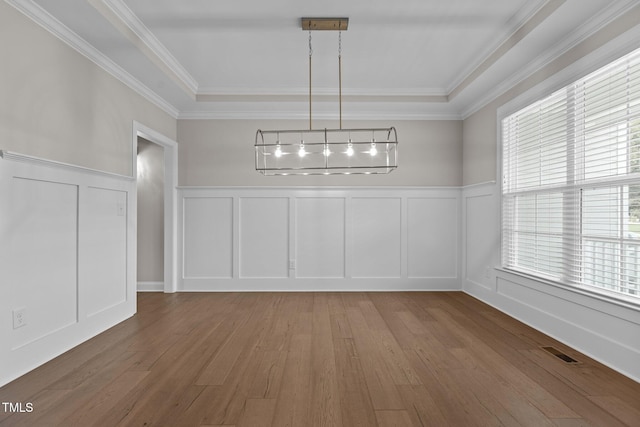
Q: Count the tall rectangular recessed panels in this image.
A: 8